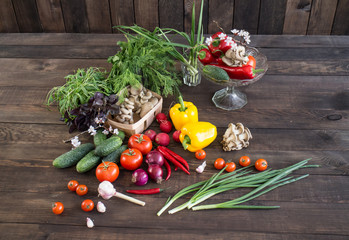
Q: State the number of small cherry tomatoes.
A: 9